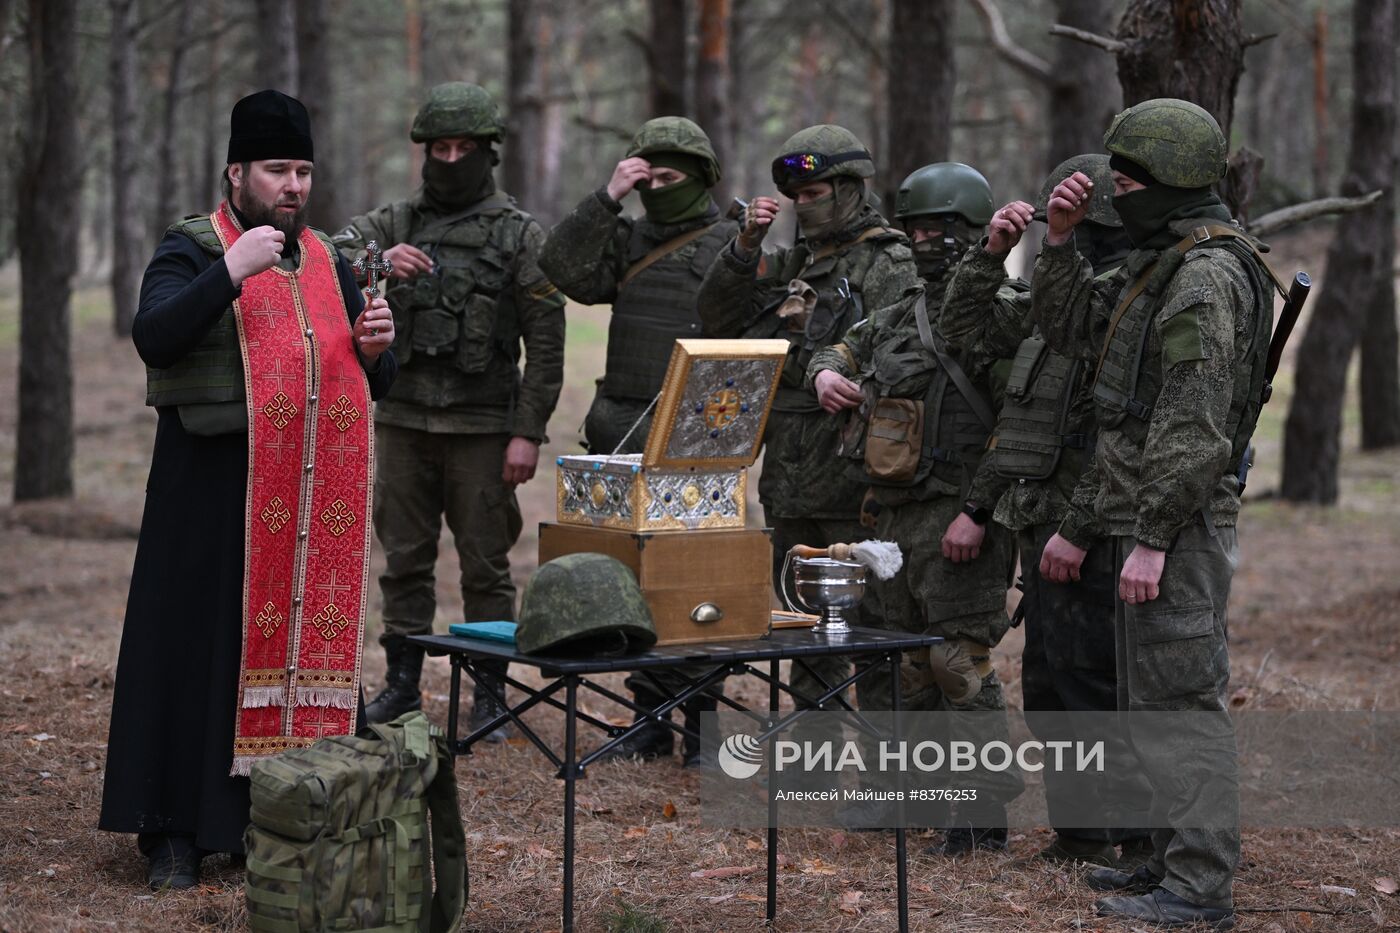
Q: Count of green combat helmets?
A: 7